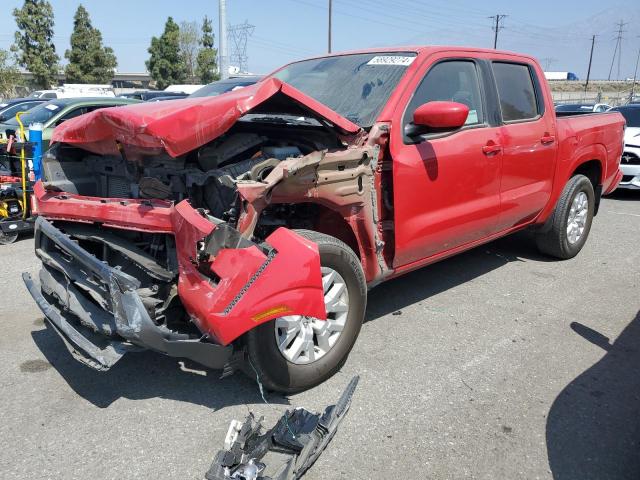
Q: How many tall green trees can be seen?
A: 4